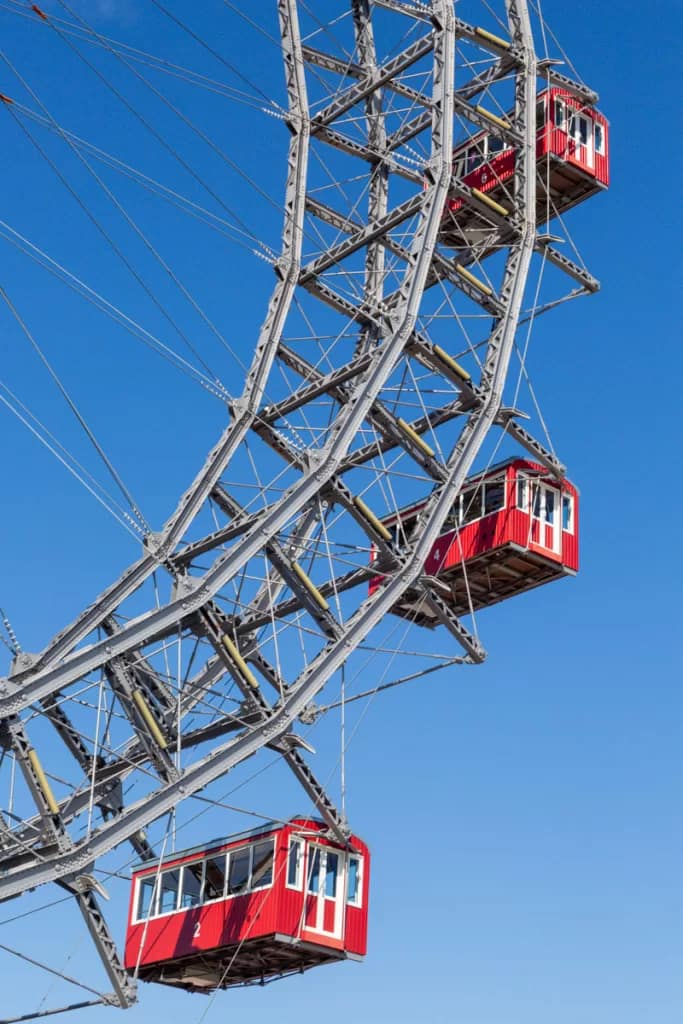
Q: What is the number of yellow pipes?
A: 11